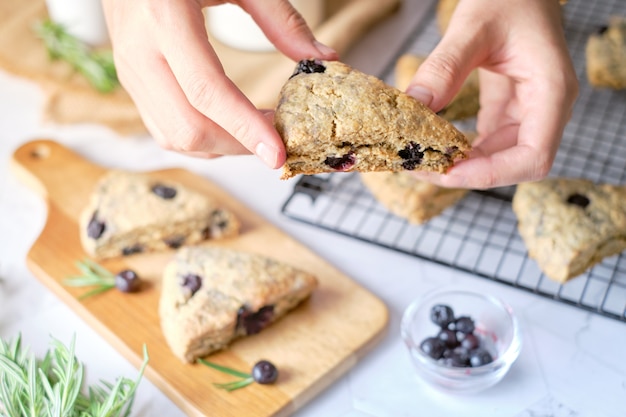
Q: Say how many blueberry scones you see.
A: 8